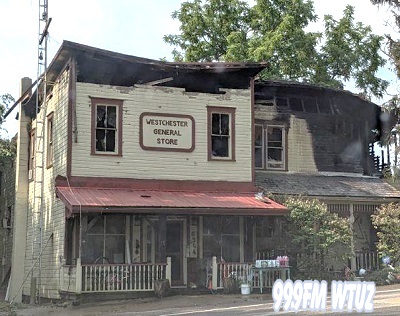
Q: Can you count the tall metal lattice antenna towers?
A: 1